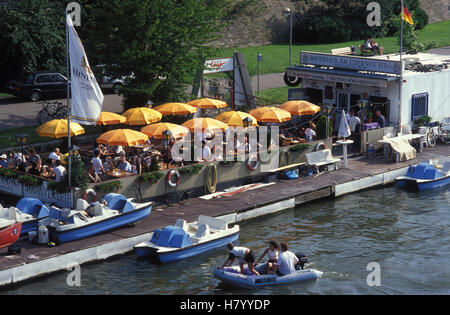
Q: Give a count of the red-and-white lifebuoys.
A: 4